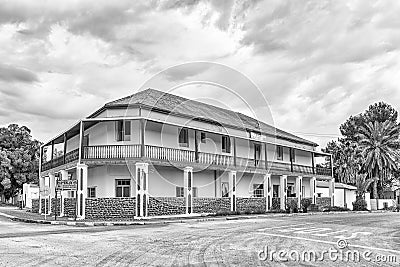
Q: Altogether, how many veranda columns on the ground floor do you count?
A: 12